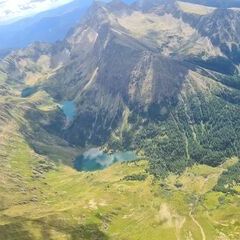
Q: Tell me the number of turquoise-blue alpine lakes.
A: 3